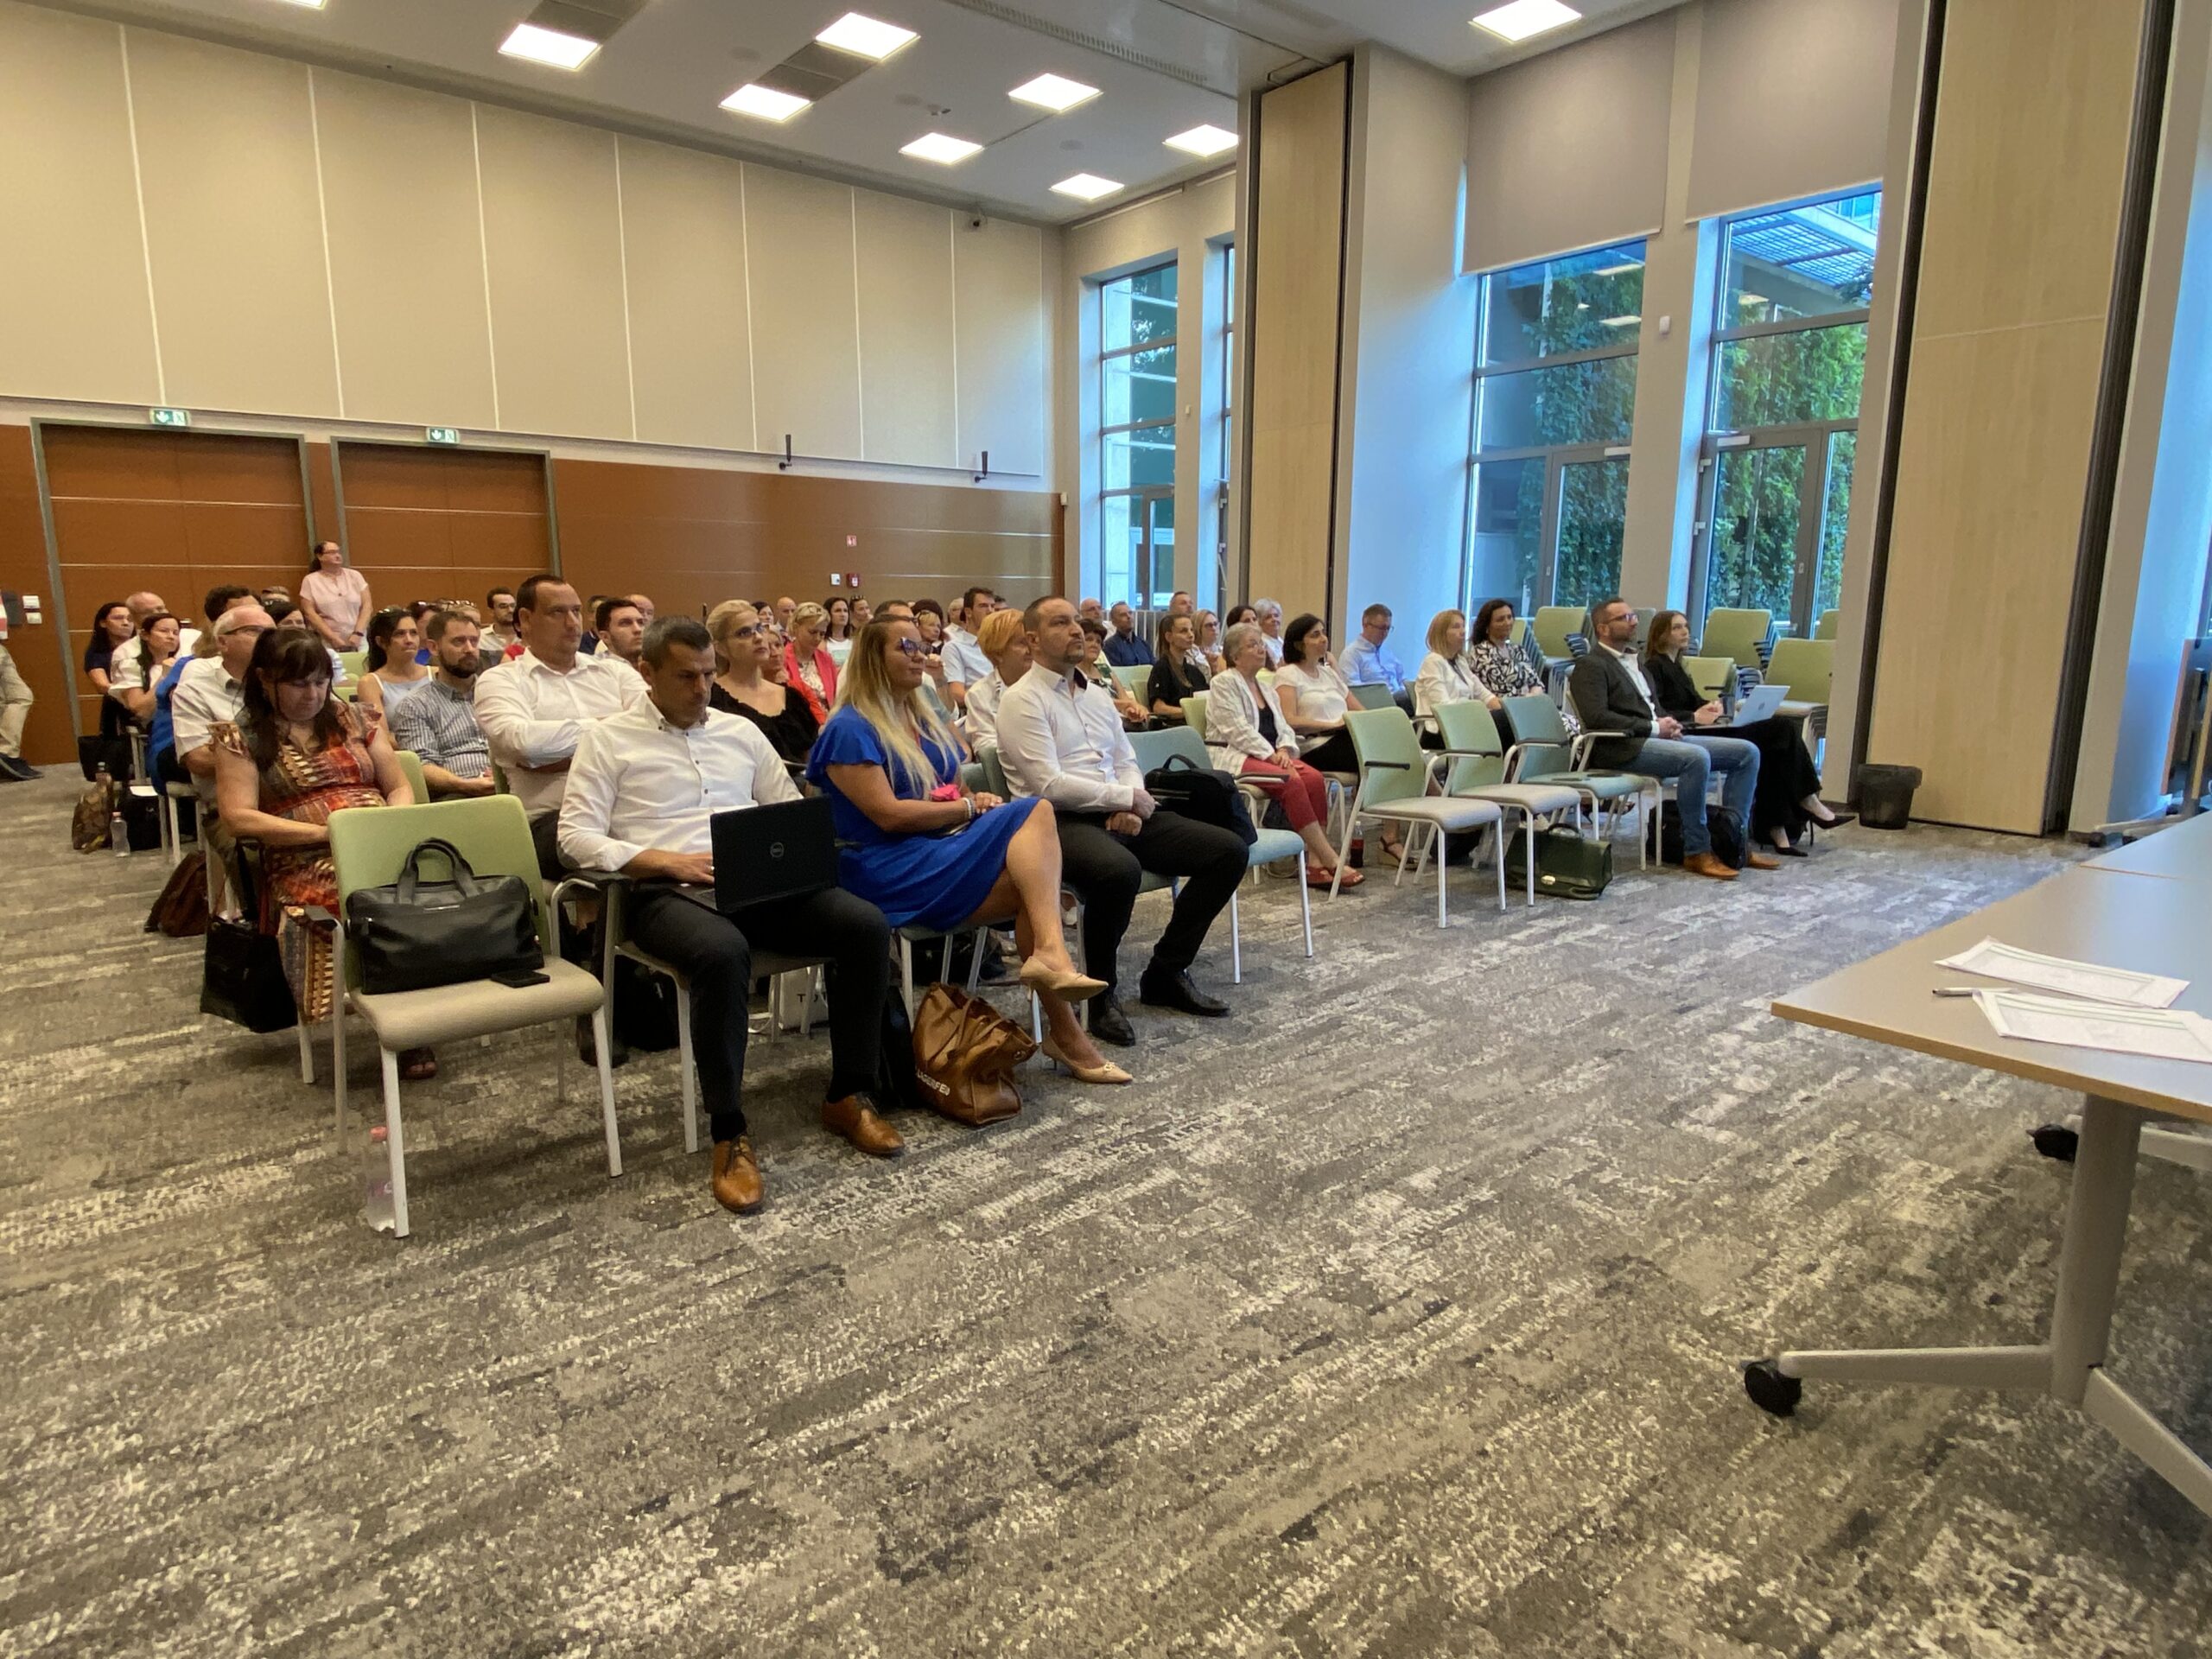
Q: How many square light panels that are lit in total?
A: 9